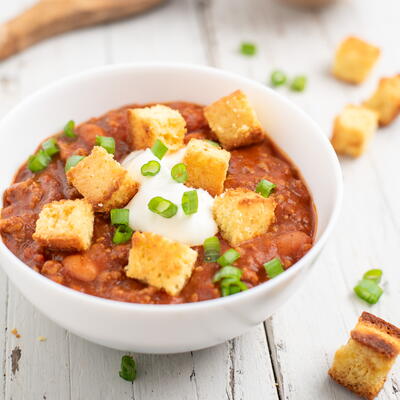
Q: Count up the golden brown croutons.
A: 11